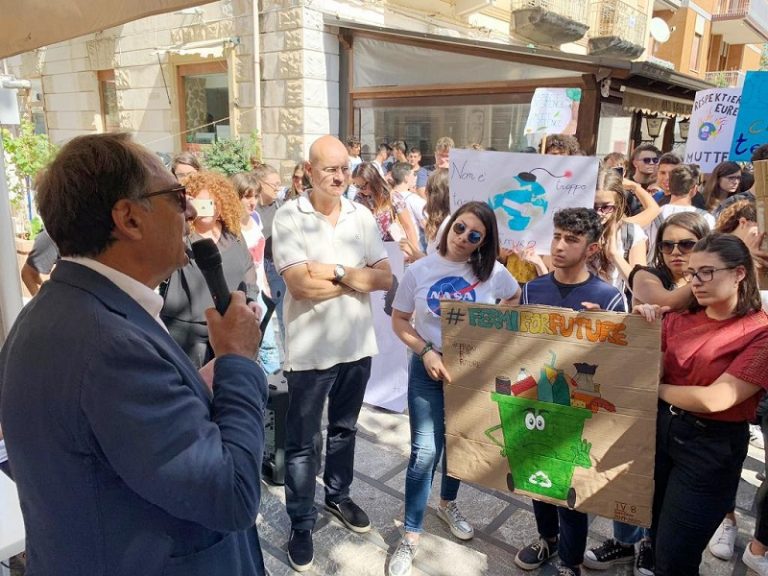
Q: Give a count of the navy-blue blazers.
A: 1